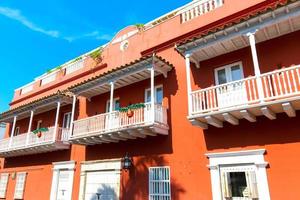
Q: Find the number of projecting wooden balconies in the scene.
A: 3